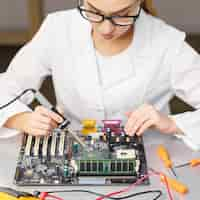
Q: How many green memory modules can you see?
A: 1